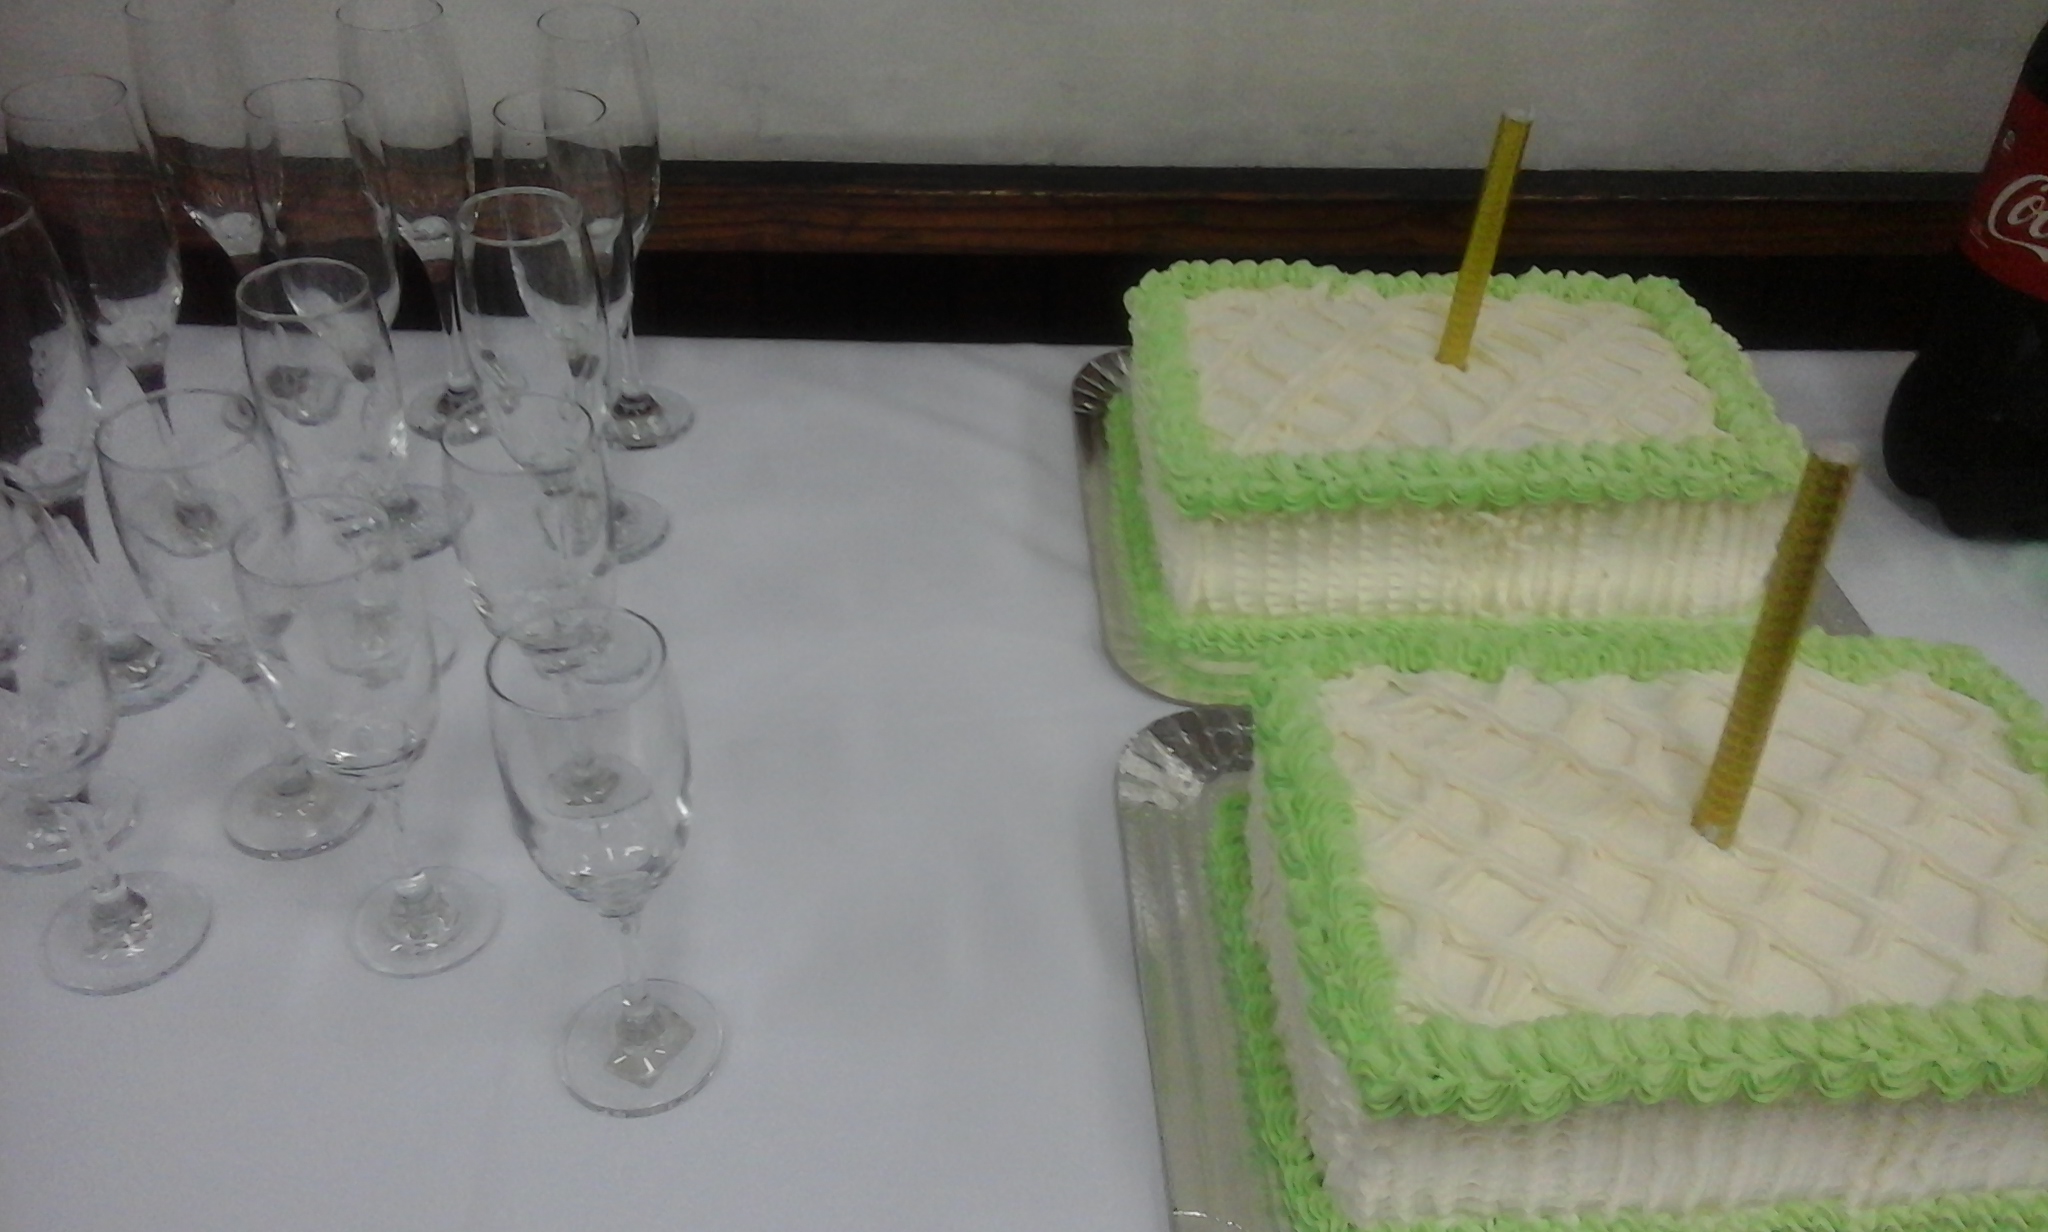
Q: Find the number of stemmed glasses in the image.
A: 15